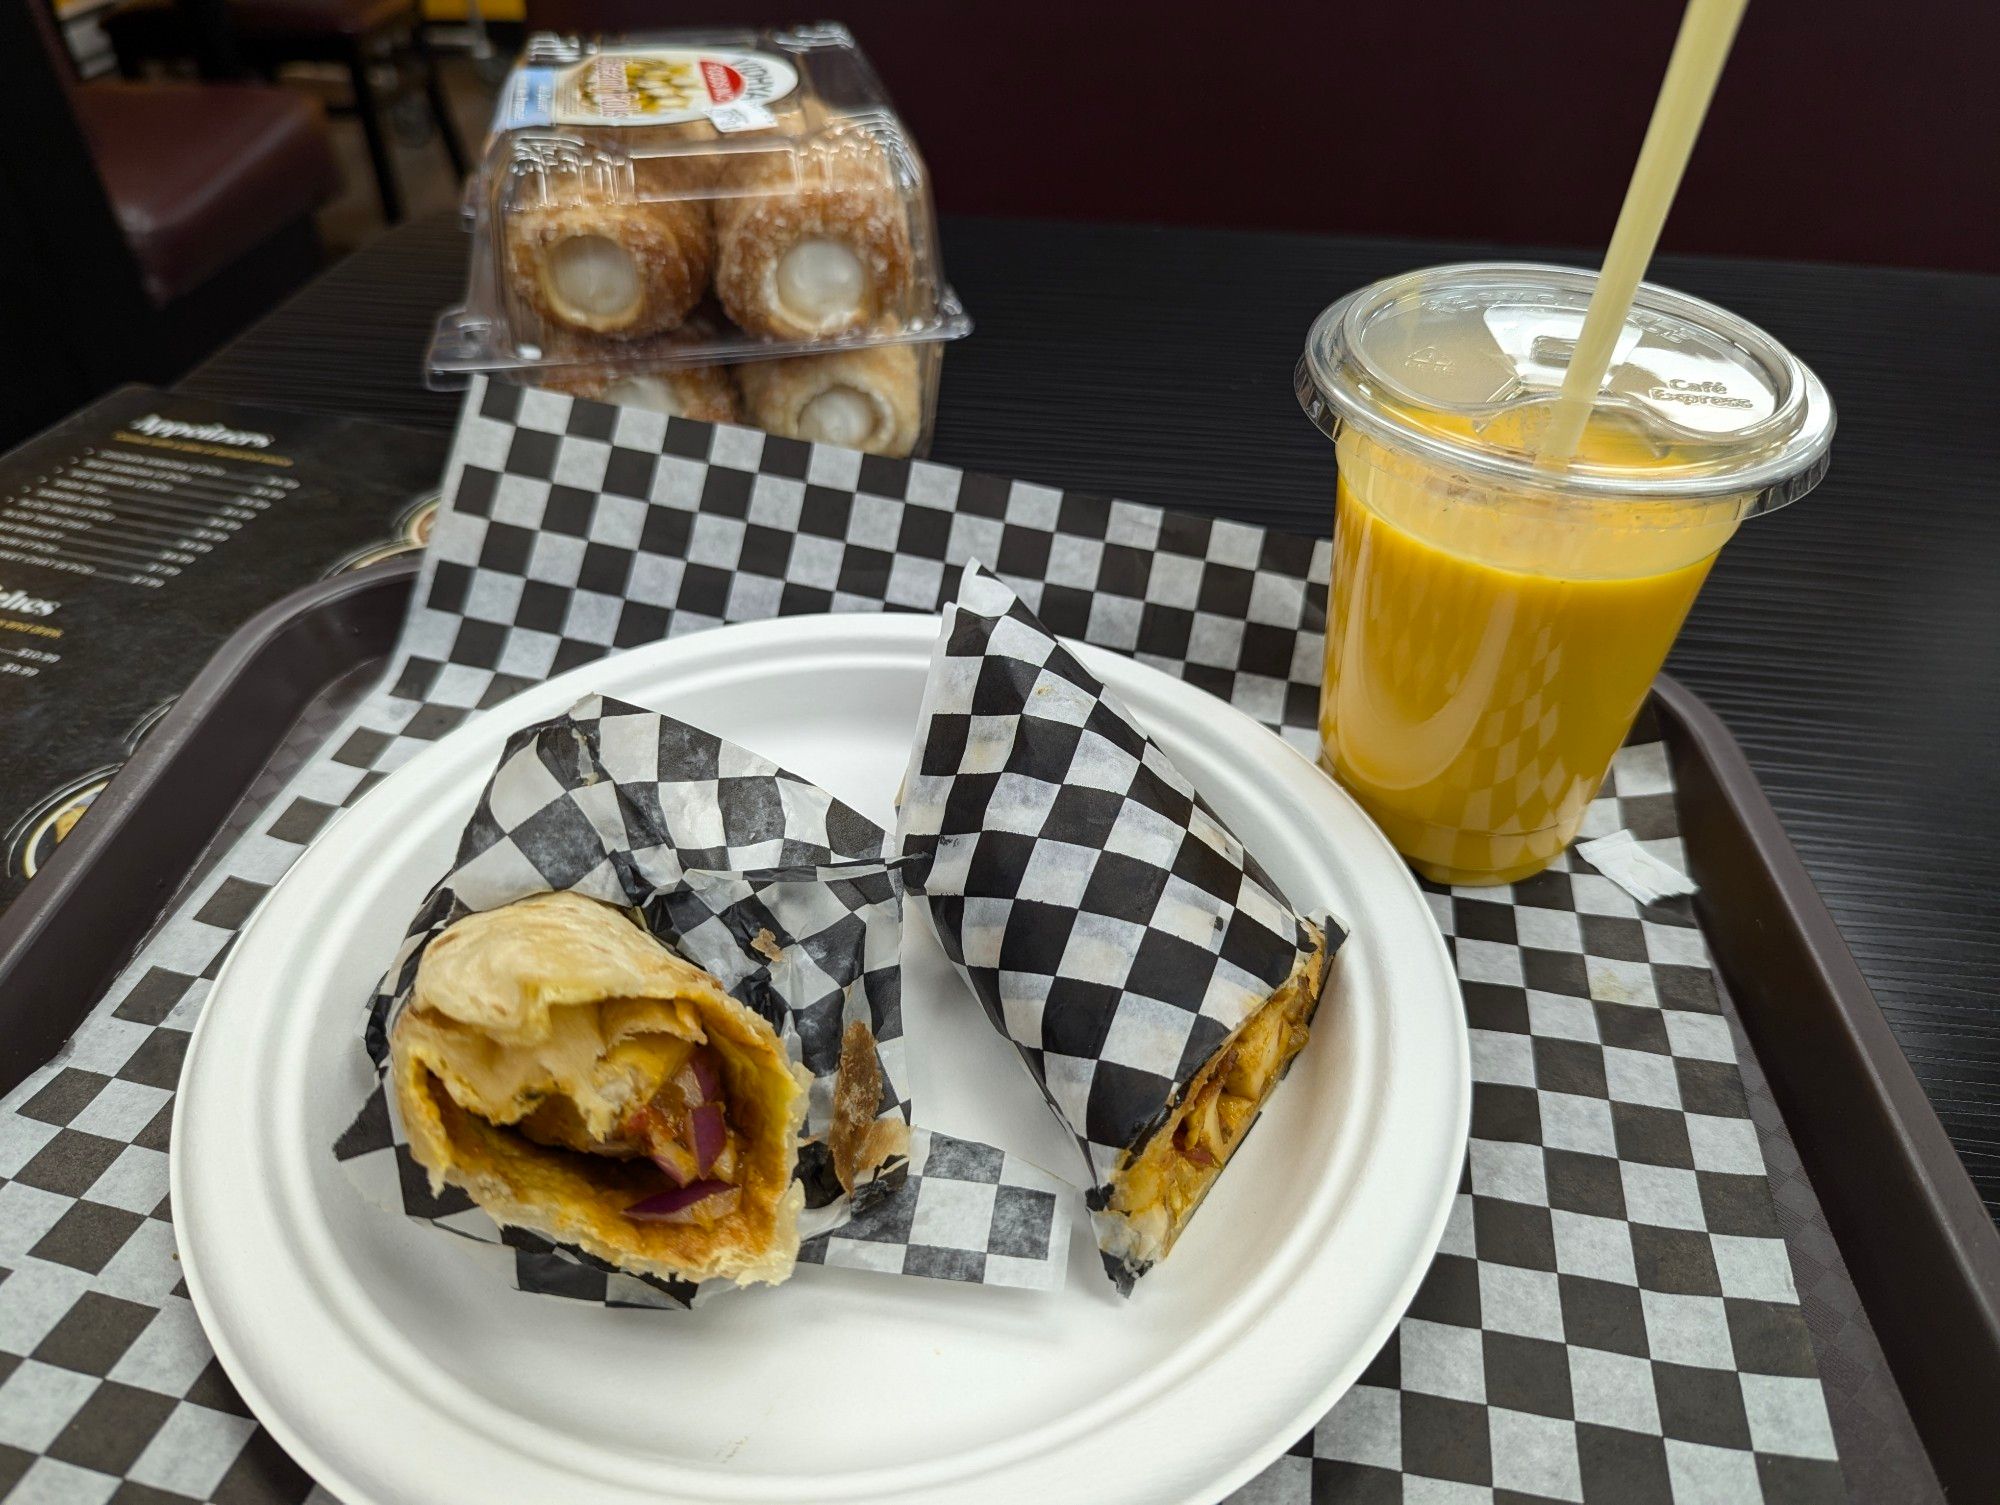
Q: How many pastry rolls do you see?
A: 4